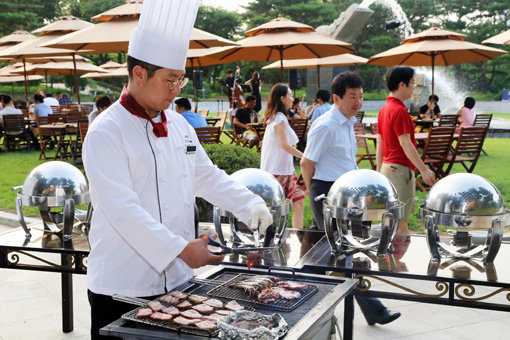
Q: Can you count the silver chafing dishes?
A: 4